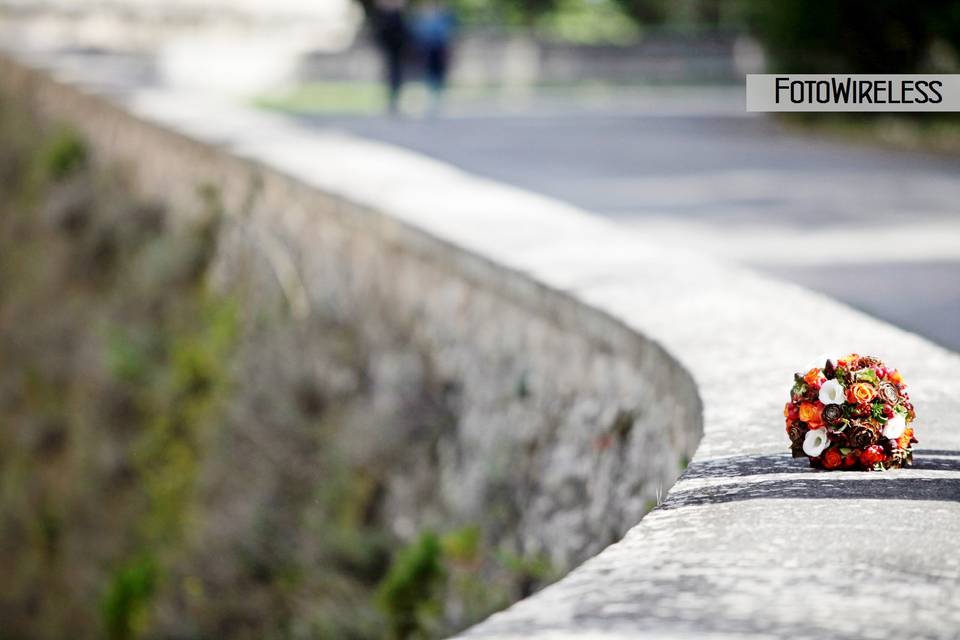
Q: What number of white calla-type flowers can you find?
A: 3